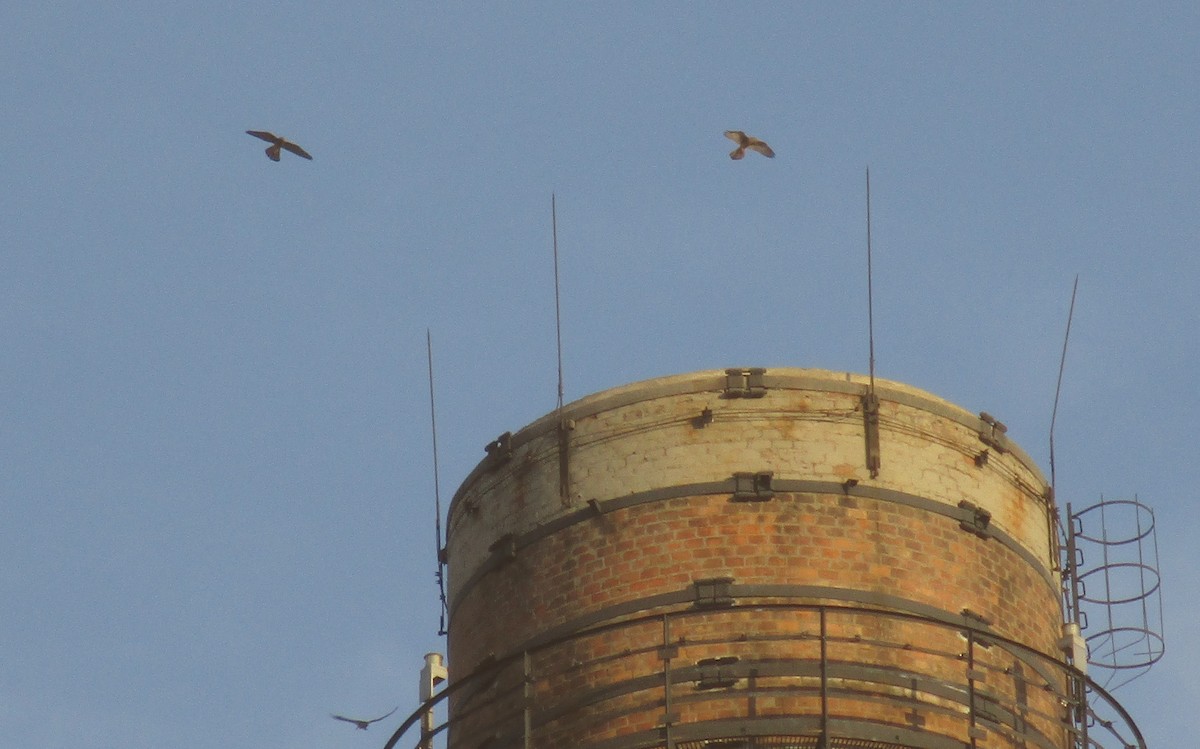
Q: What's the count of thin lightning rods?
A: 4